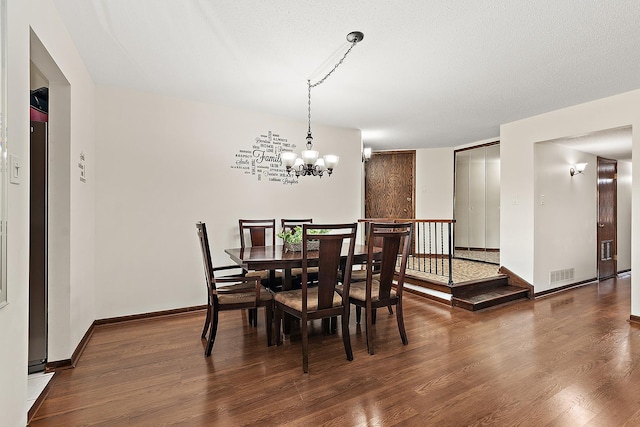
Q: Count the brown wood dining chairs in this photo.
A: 6